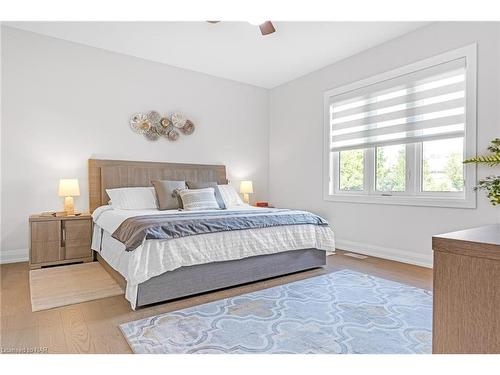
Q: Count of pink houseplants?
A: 0